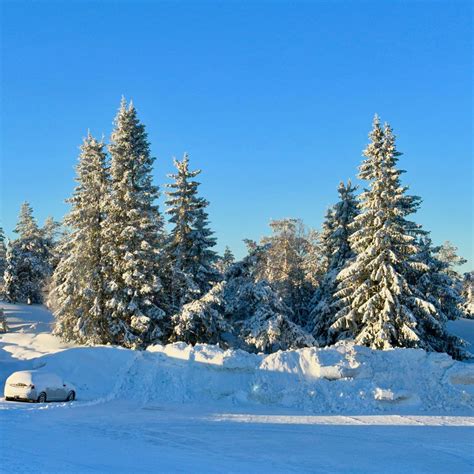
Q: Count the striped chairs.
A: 0